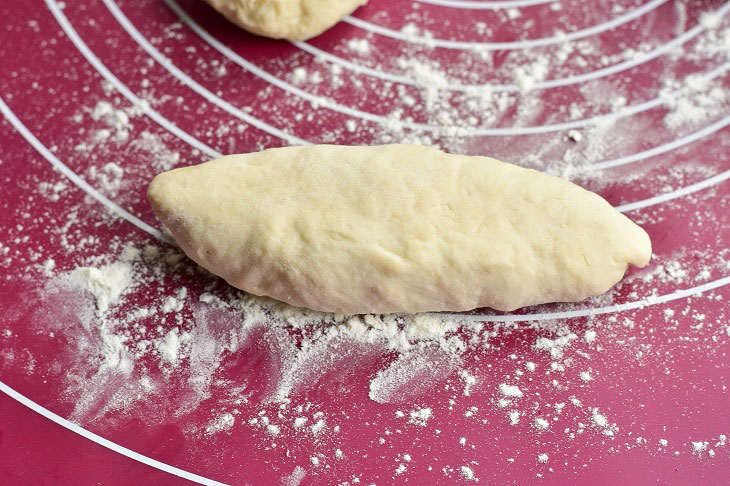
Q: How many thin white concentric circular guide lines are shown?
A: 8